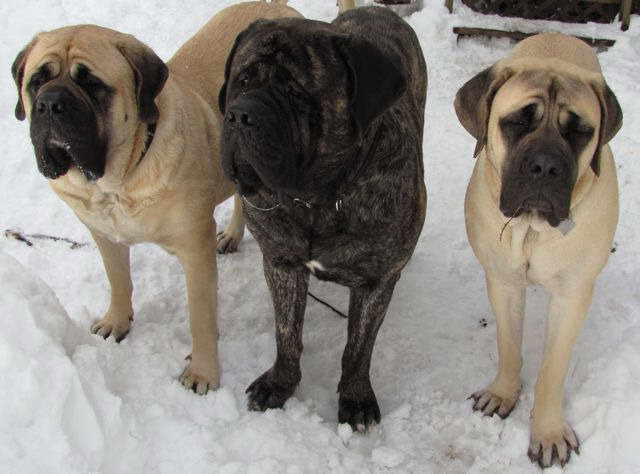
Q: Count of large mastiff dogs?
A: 3